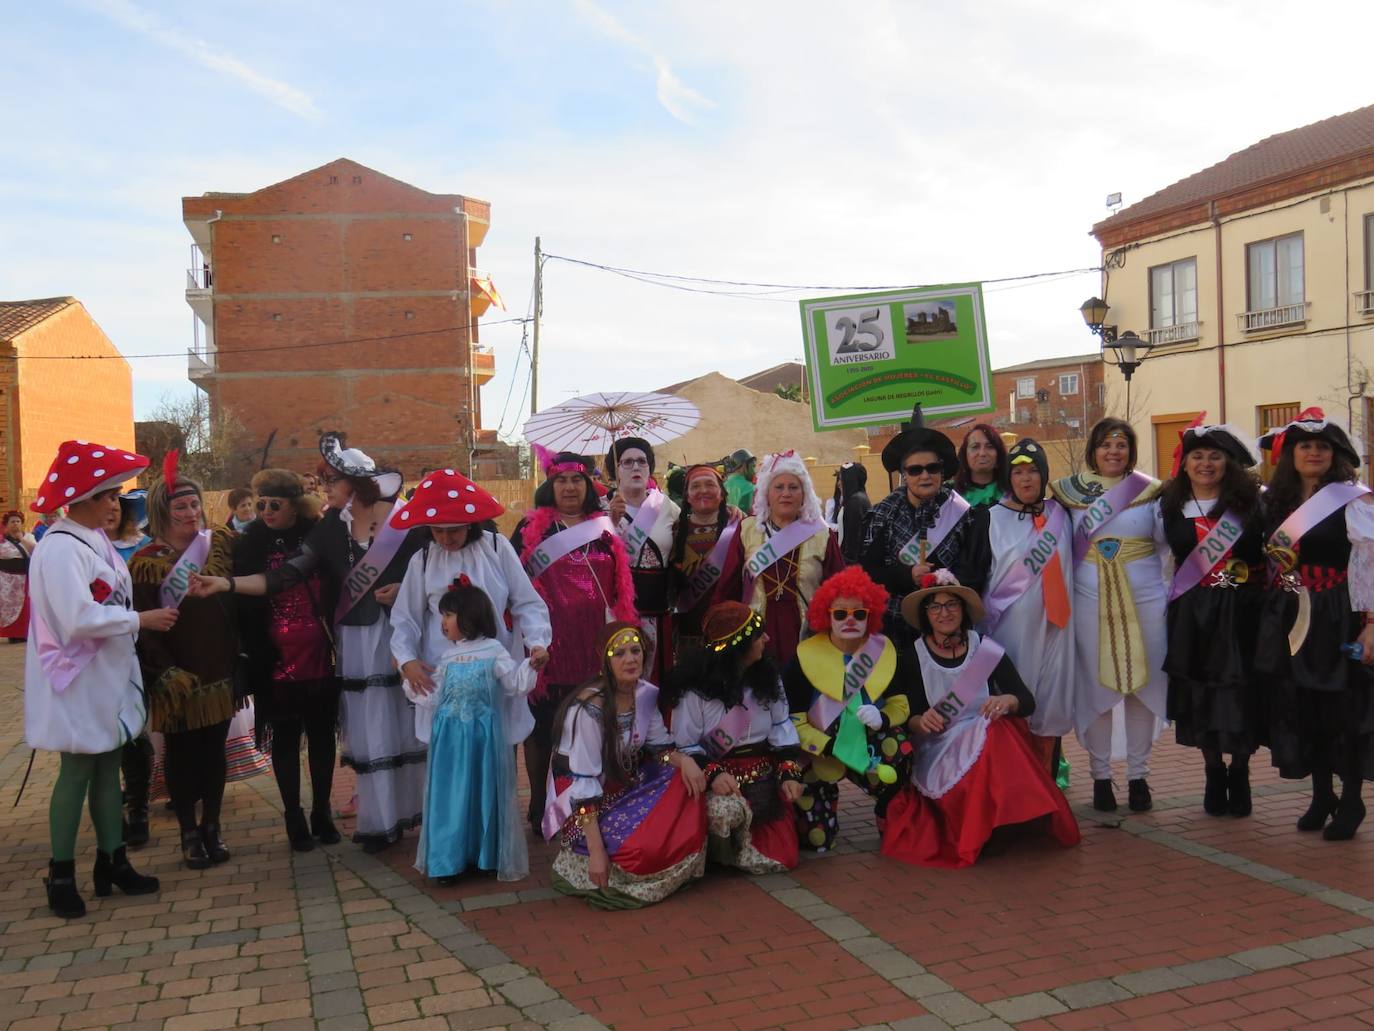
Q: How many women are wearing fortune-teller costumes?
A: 2